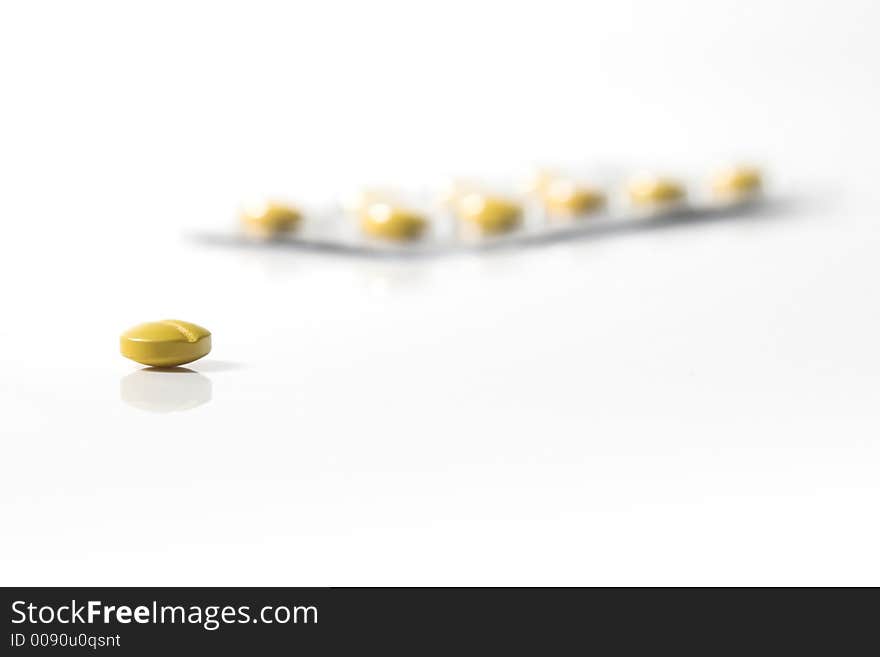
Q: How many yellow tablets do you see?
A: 7